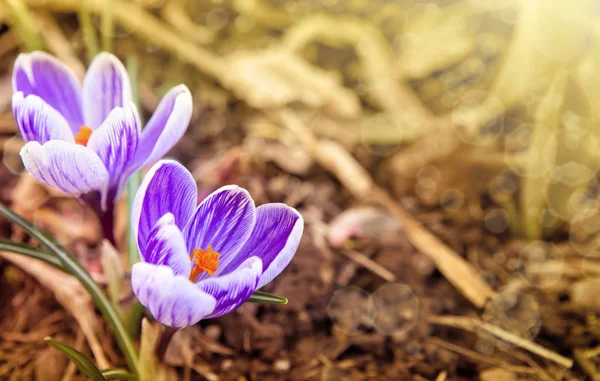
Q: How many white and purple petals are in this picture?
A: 12